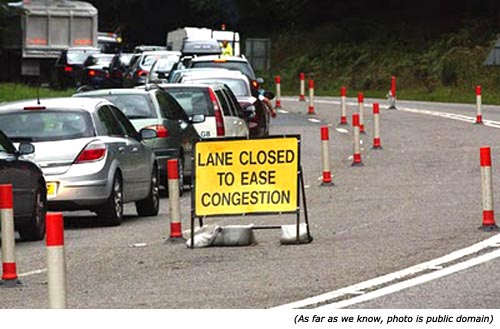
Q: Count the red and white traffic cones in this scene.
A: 14